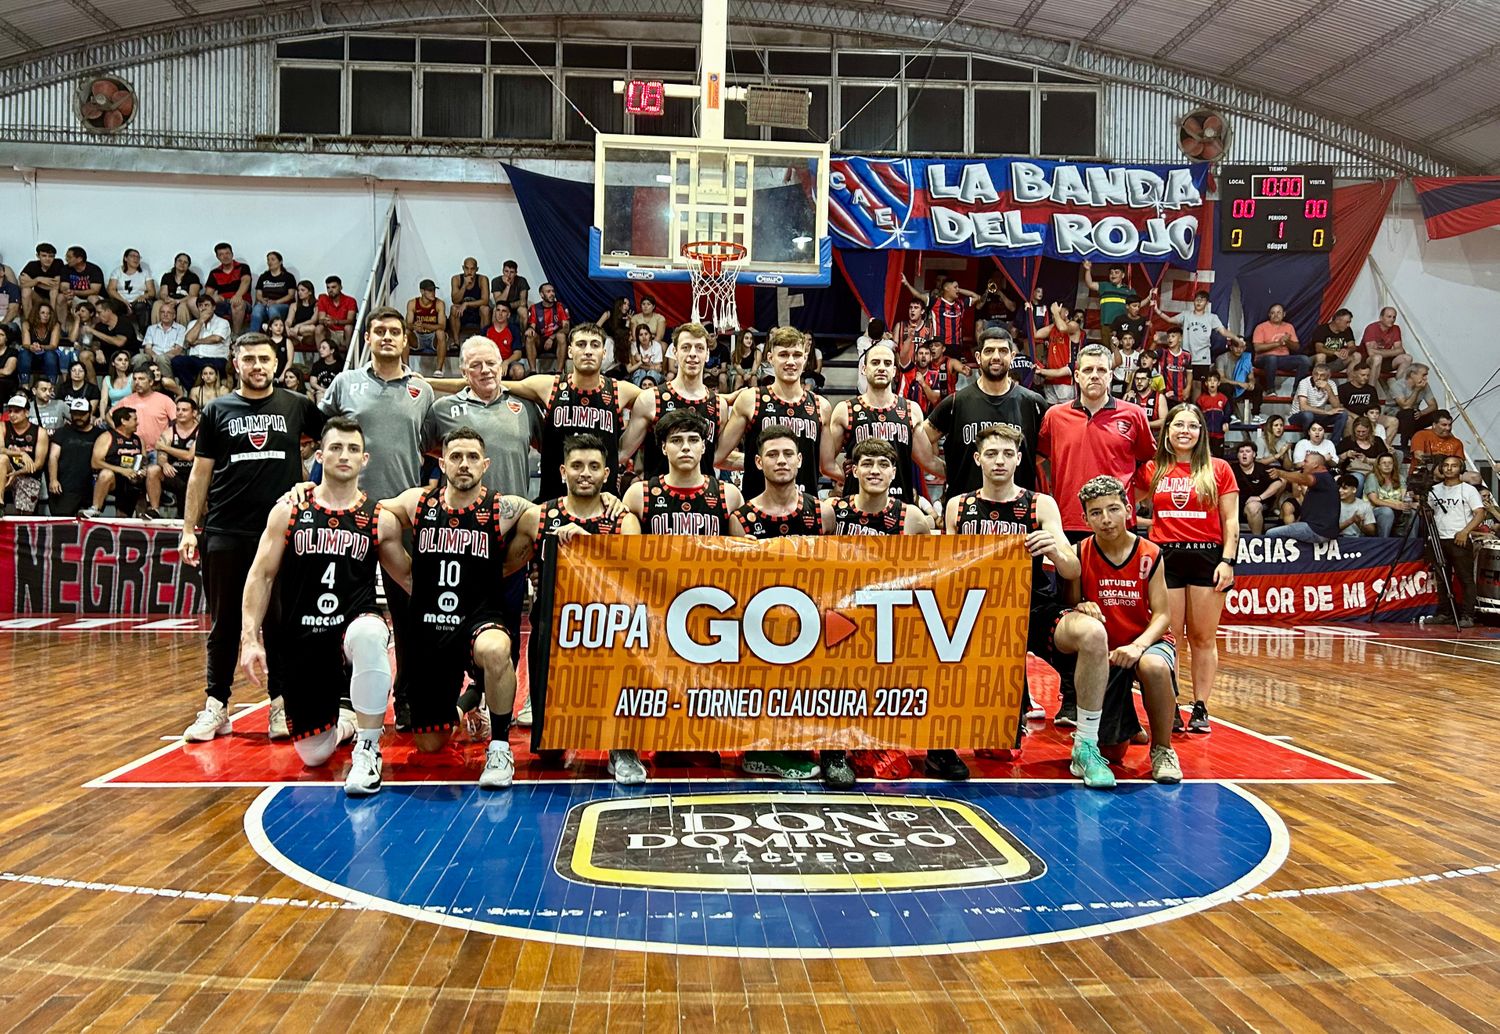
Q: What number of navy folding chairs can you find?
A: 0